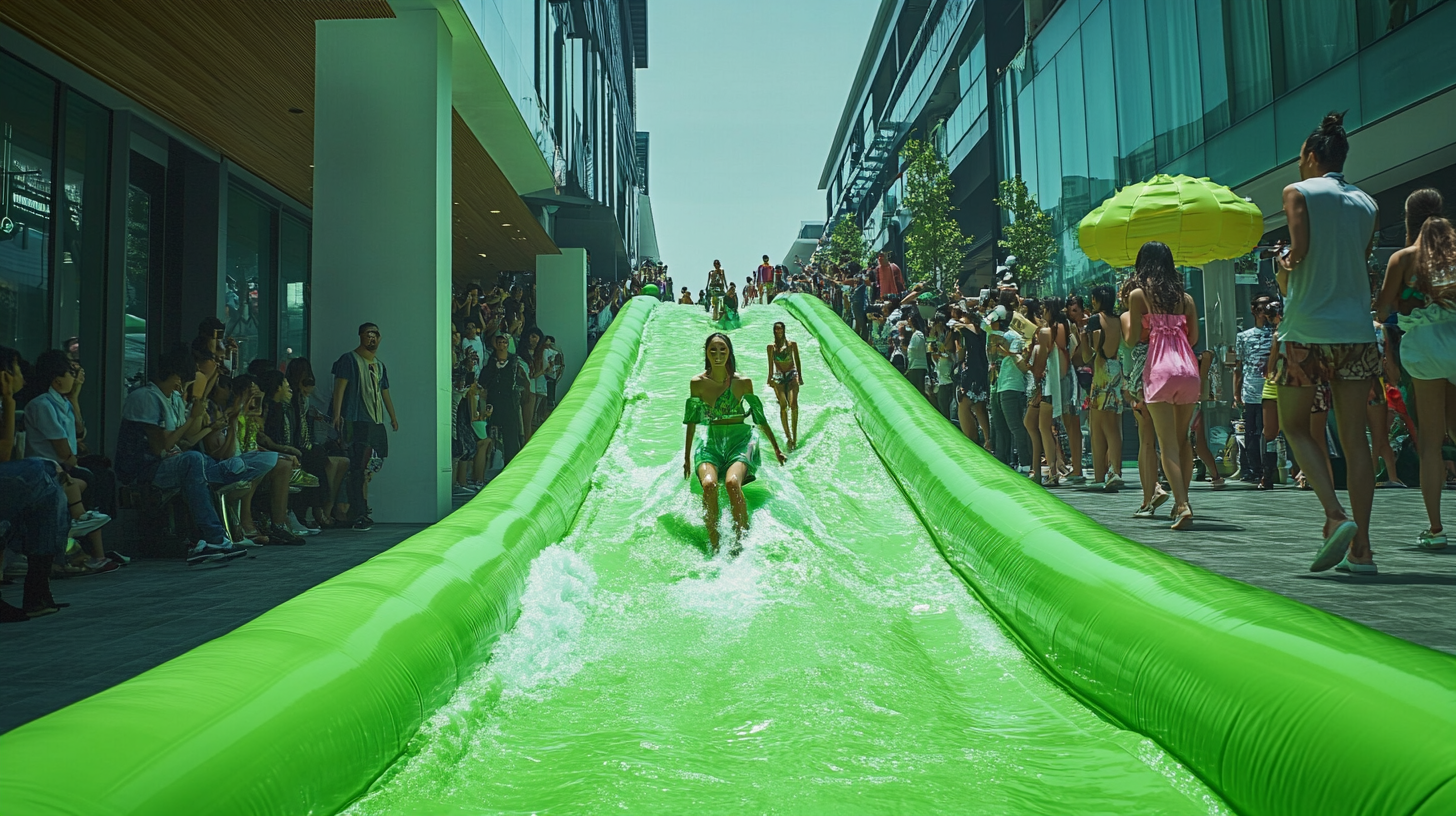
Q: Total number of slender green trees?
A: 3